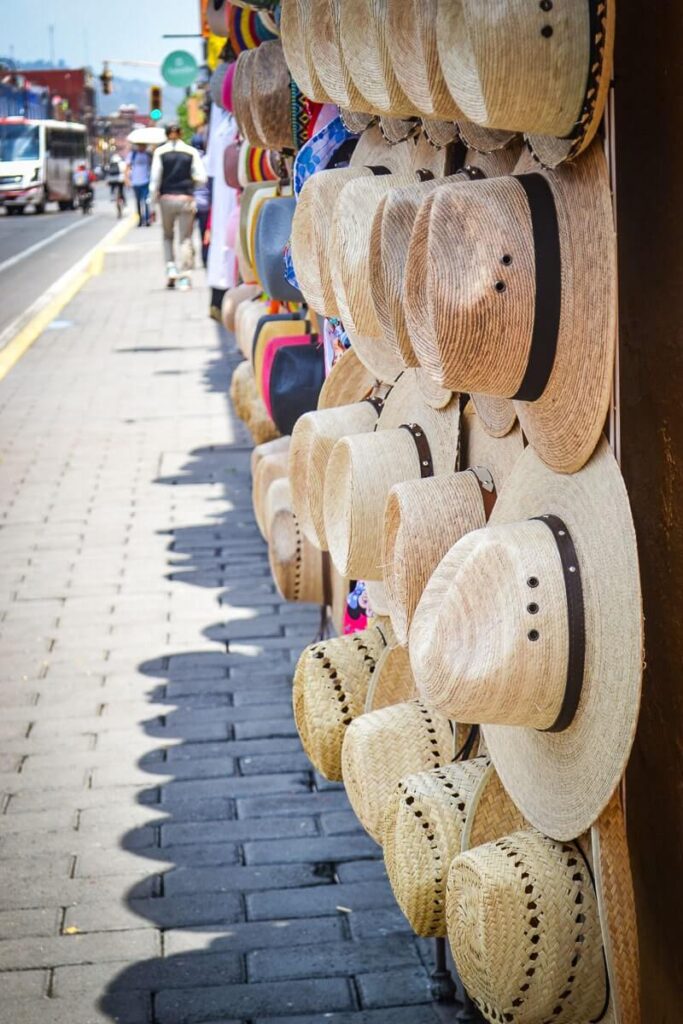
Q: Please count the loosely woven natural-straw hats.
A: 4